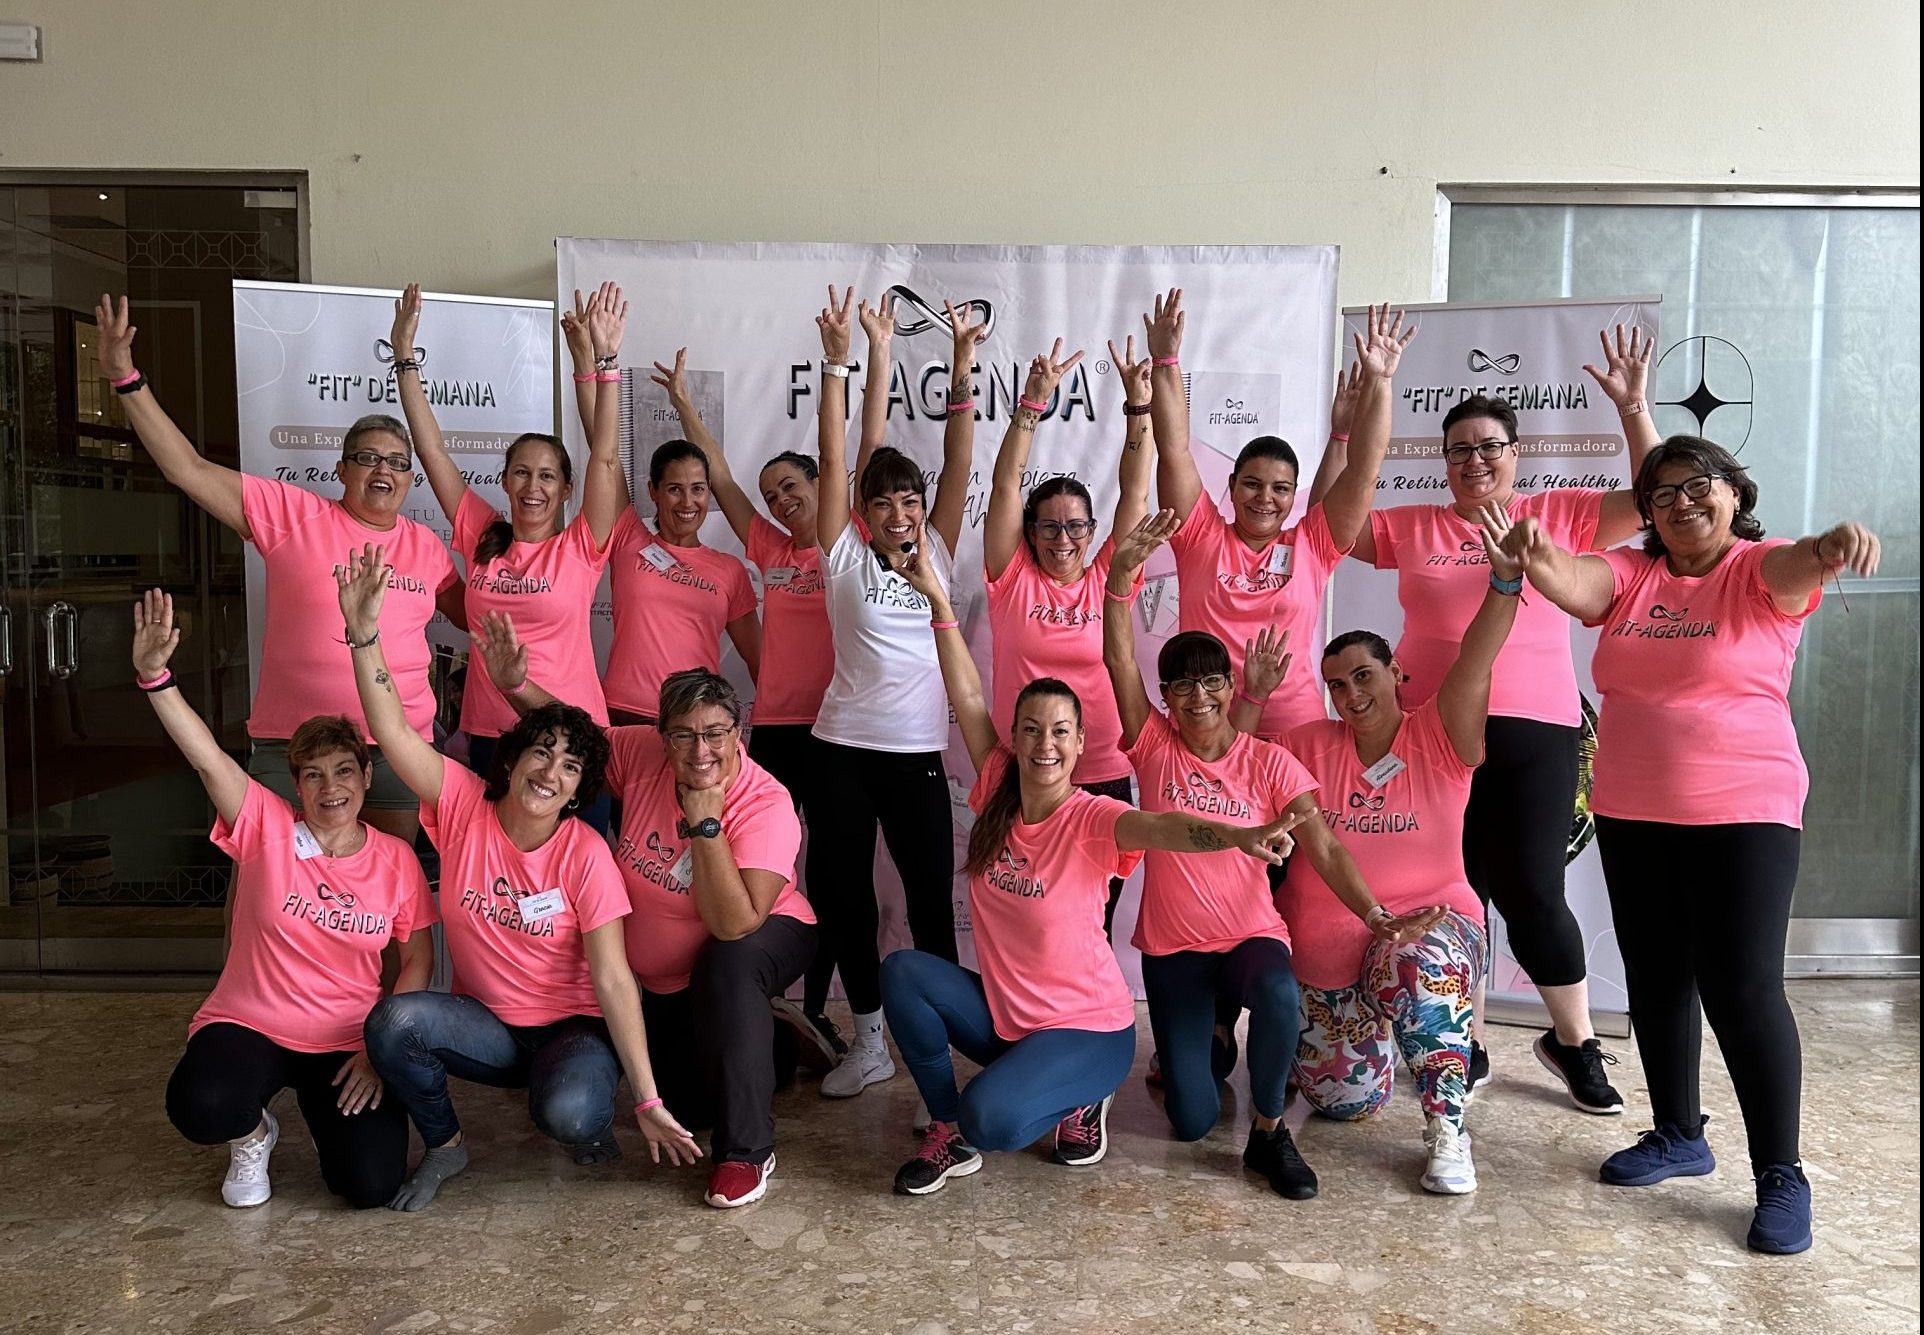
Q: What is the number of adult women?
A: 15